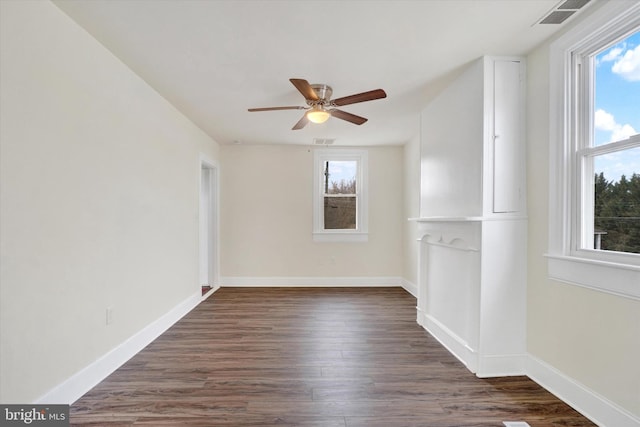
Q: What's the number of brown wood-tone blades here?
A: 5